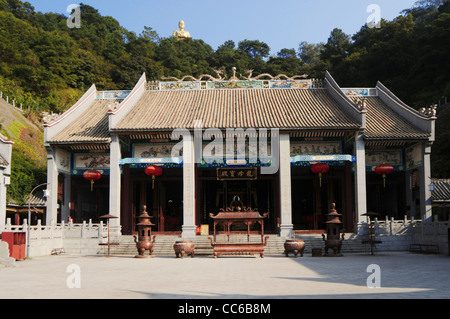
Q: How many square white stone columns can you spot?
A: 6